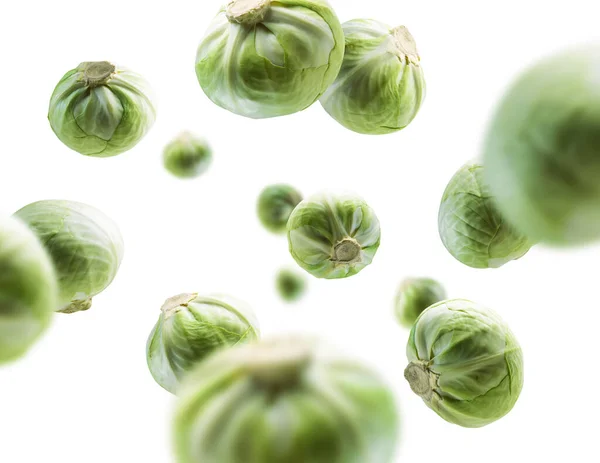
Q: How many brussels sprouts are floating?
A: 15